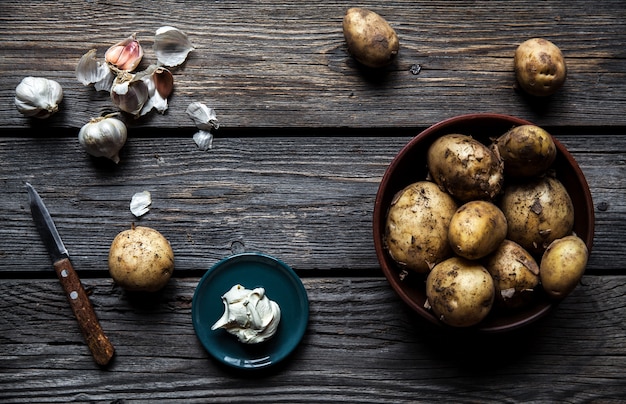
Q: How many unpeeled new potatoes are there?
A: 11